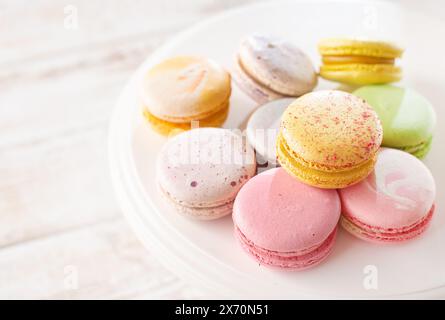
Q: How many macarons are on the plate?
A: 9